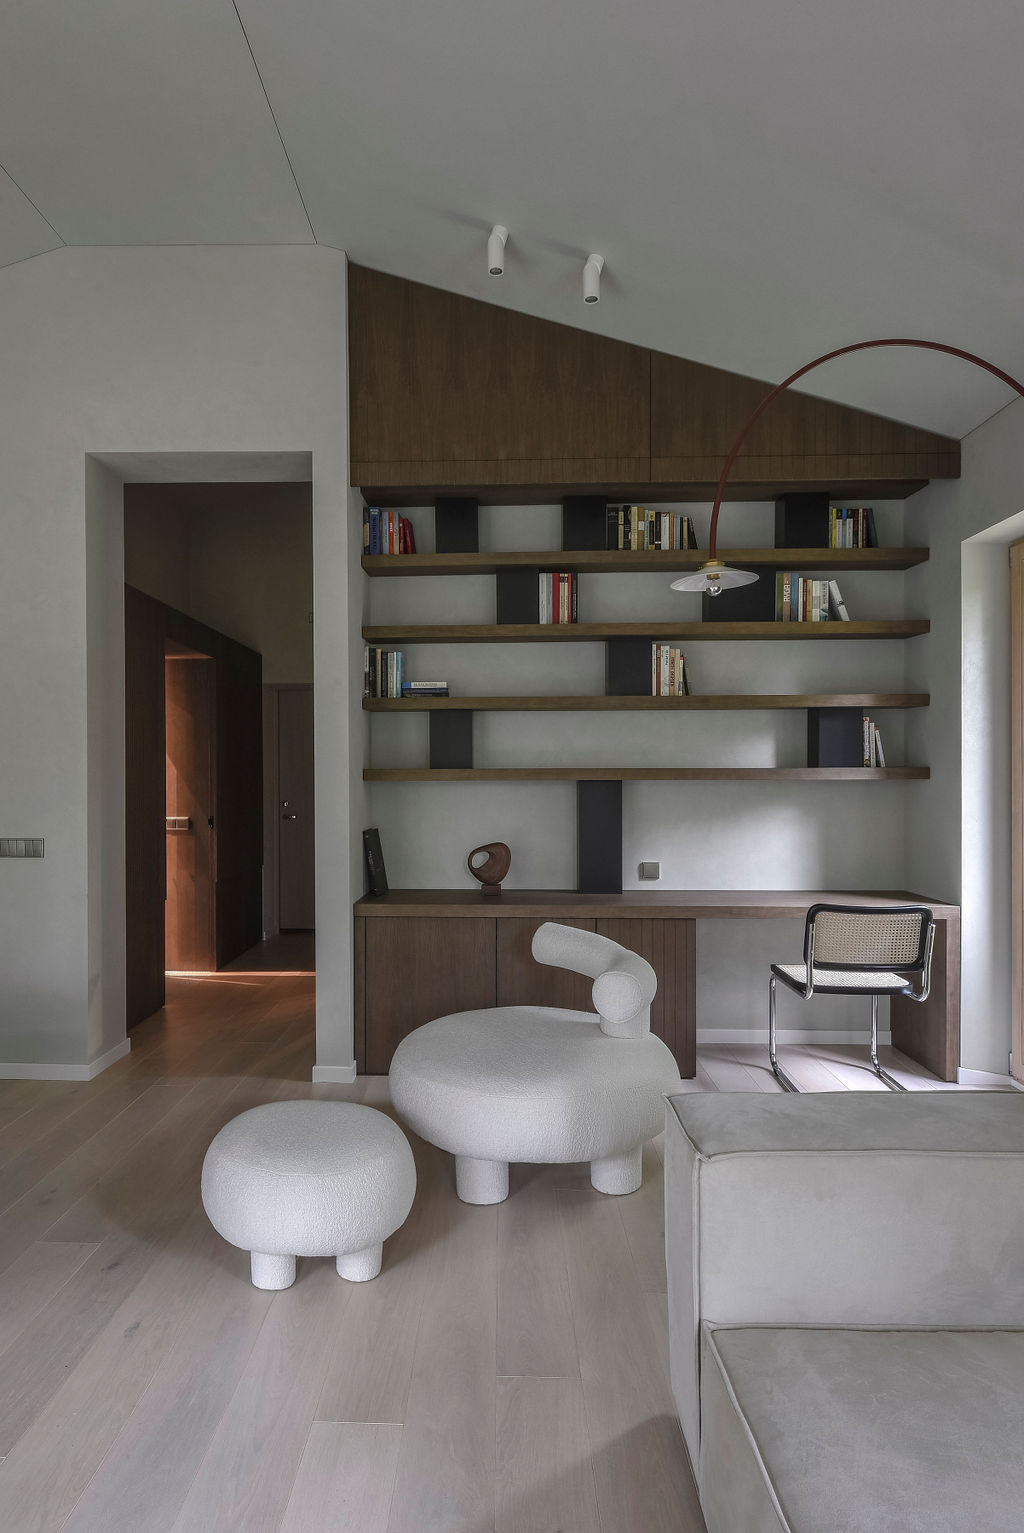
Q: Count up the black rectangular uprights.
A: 9